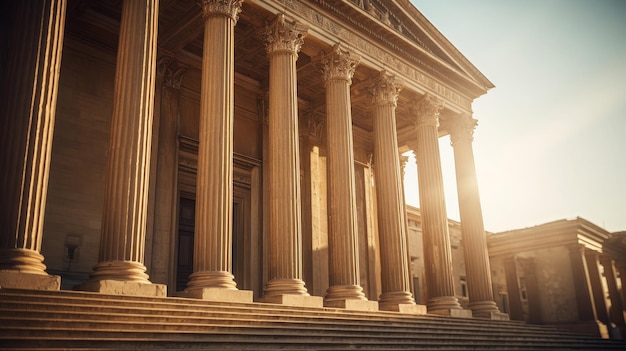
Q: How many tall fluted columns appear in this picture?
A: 8